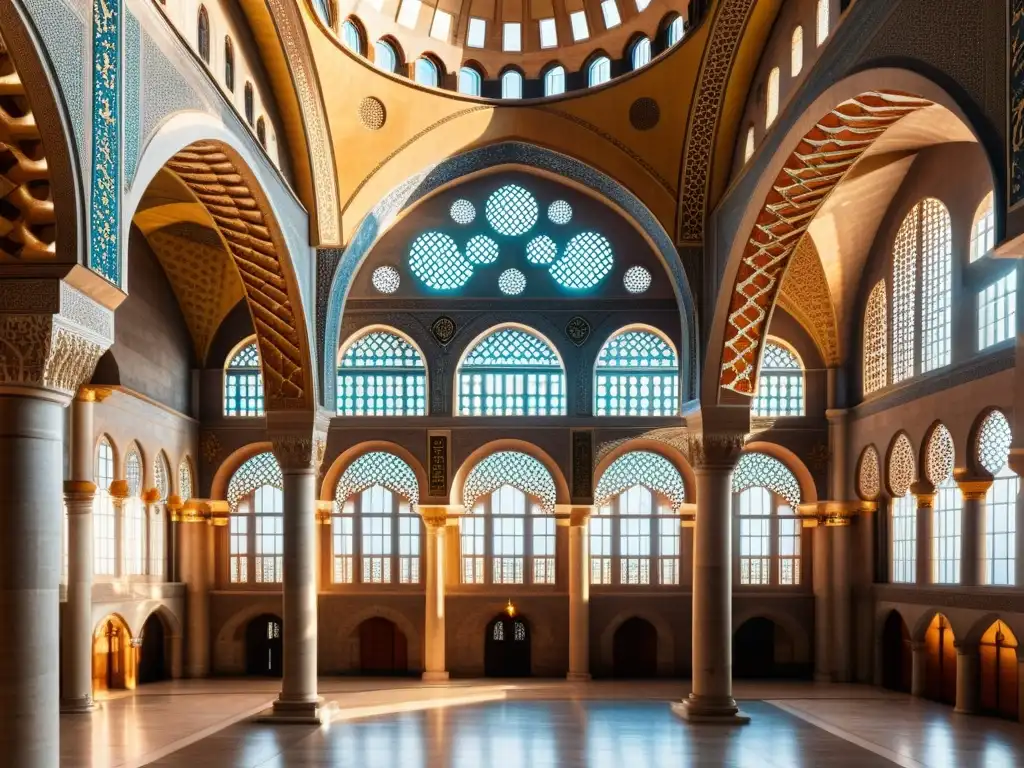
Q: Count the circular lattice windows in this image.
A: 10